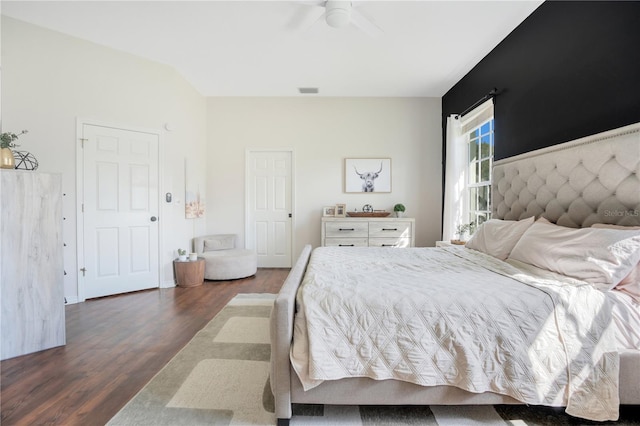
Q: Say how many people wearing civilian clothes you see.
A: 0